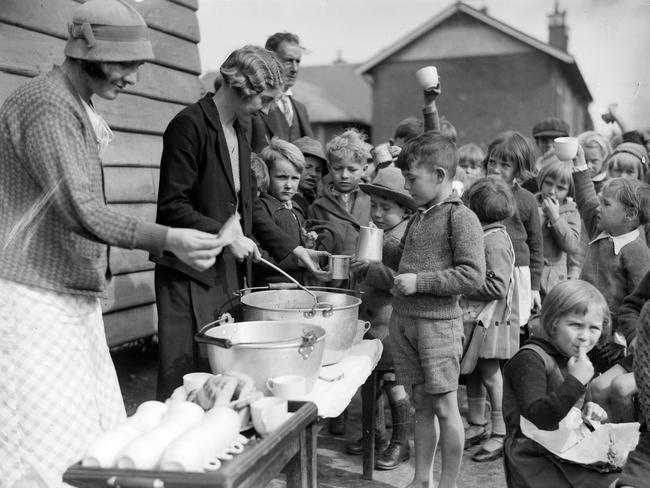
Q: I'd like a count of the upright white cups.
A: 5